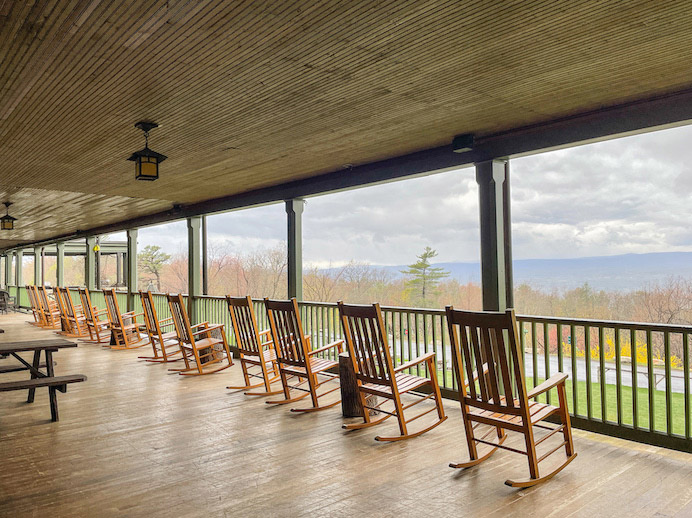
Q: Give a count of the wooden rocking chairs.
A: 13